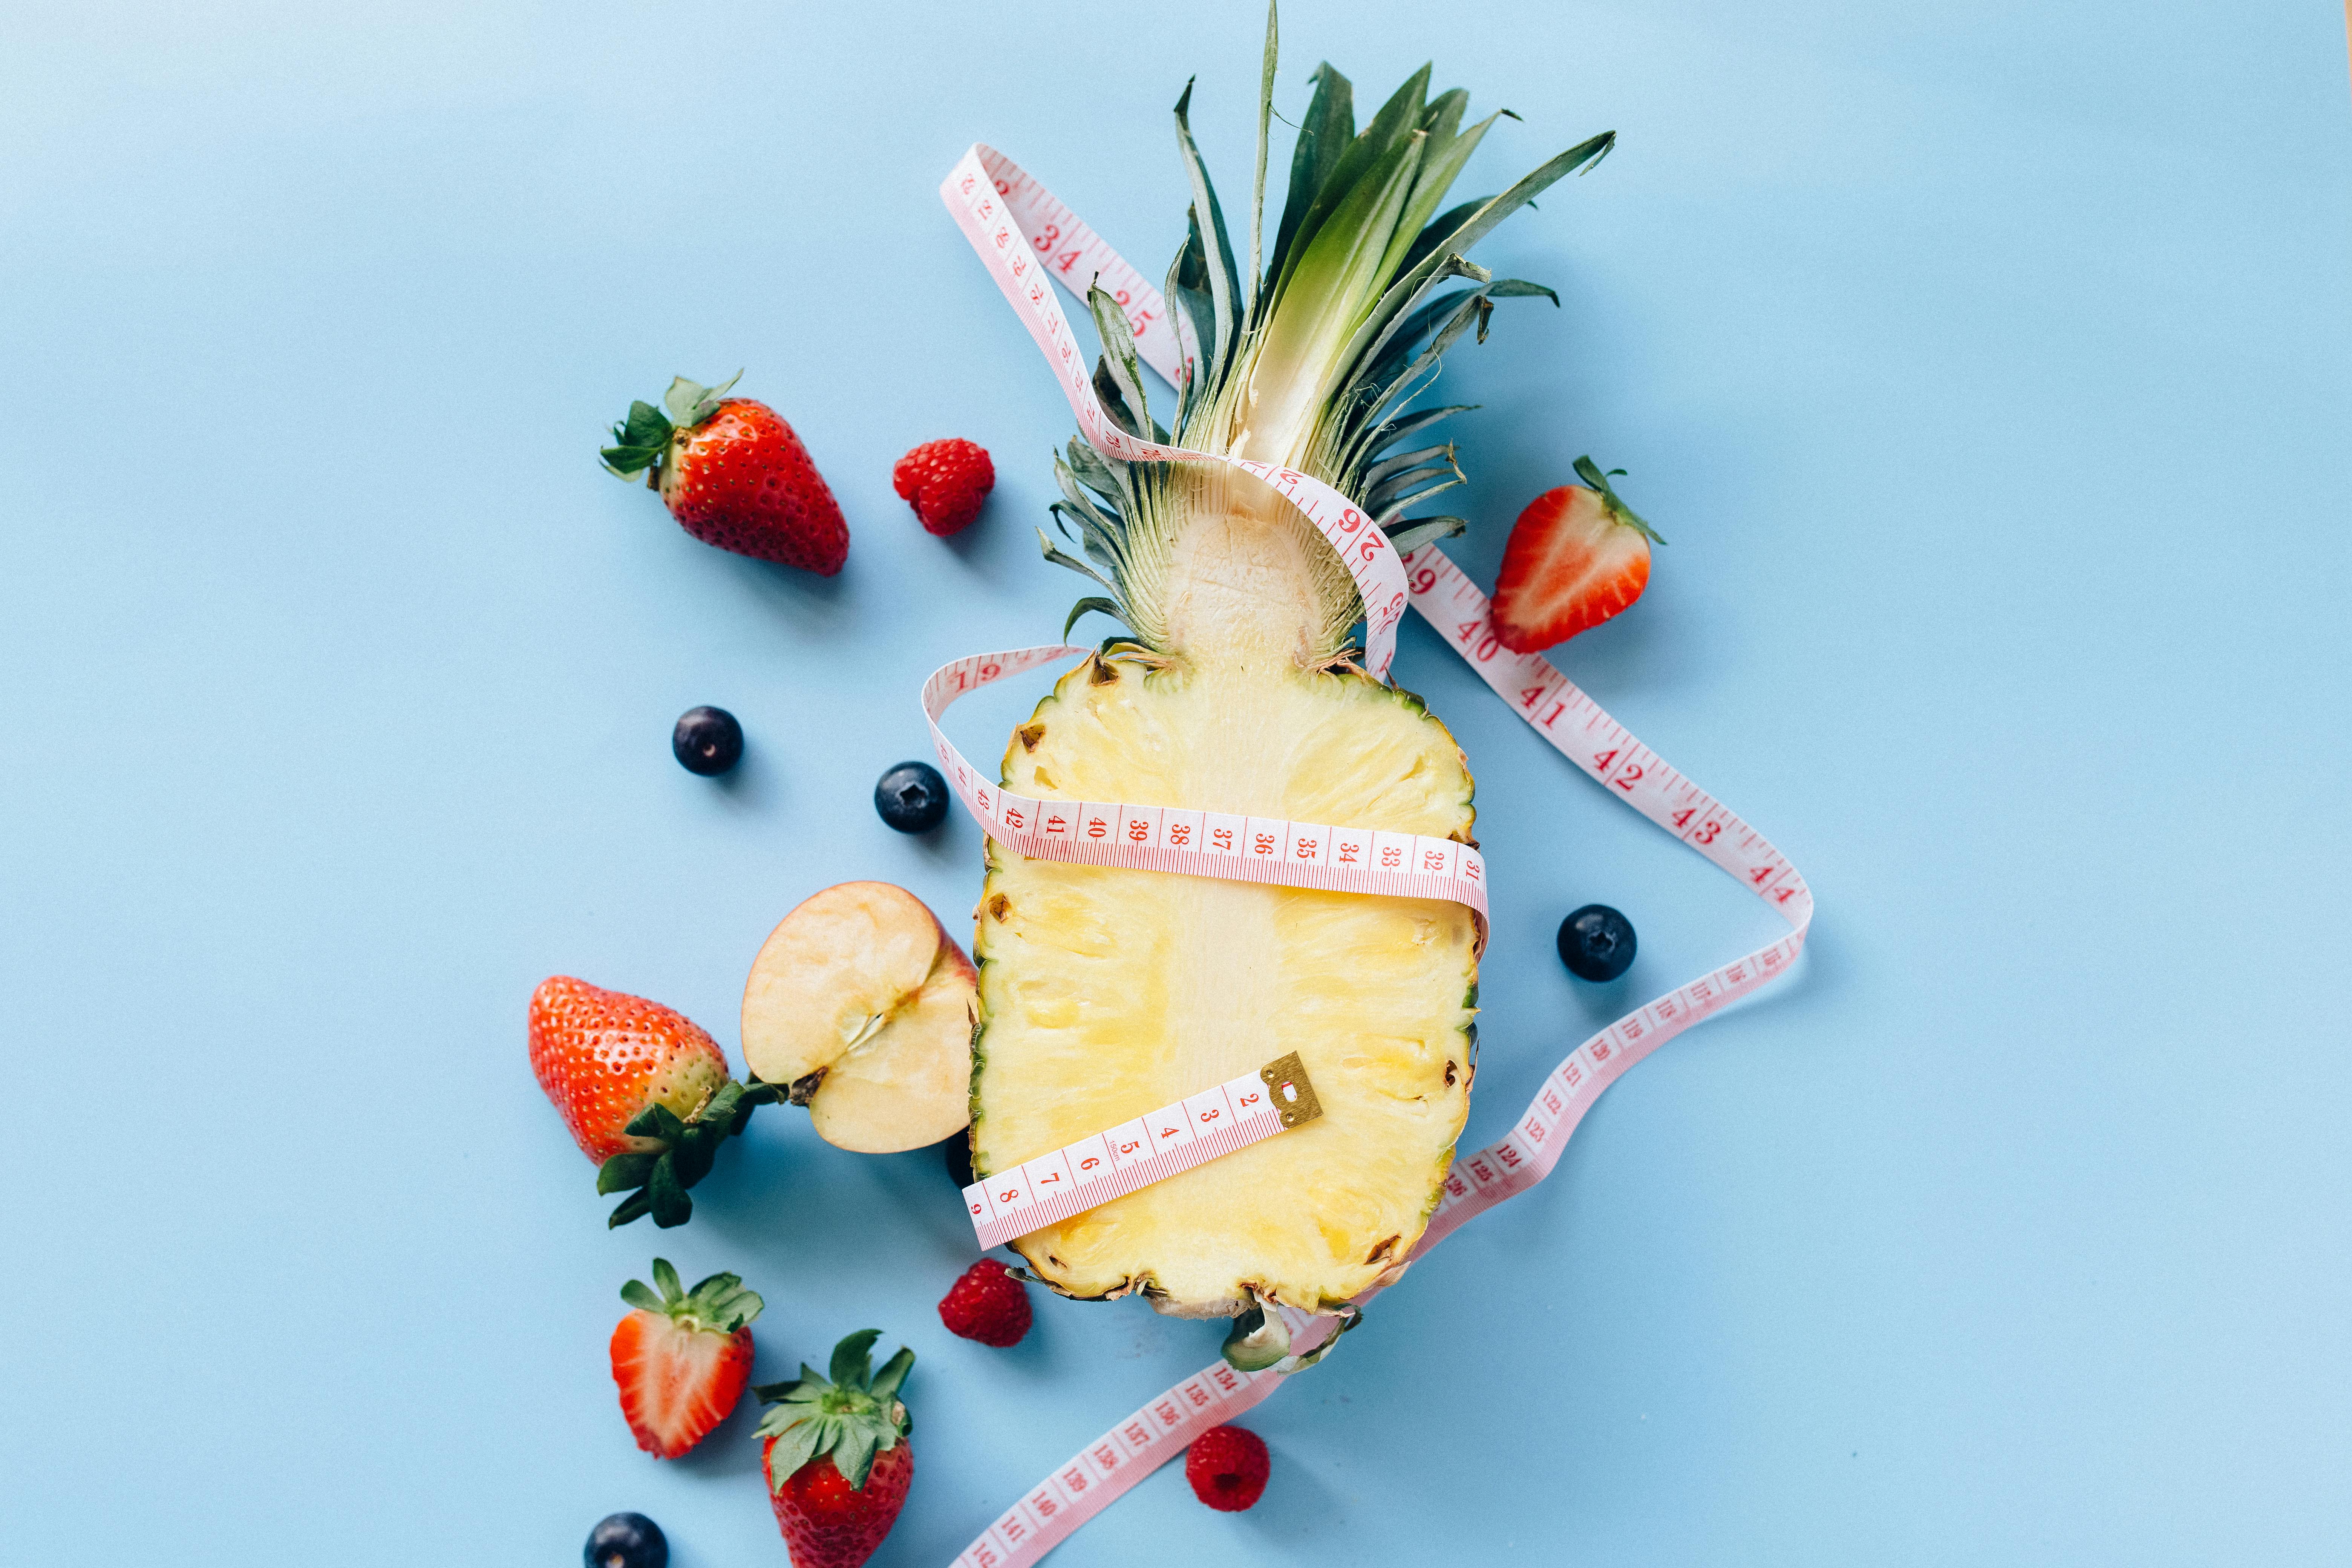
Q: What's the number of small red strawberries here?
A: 5